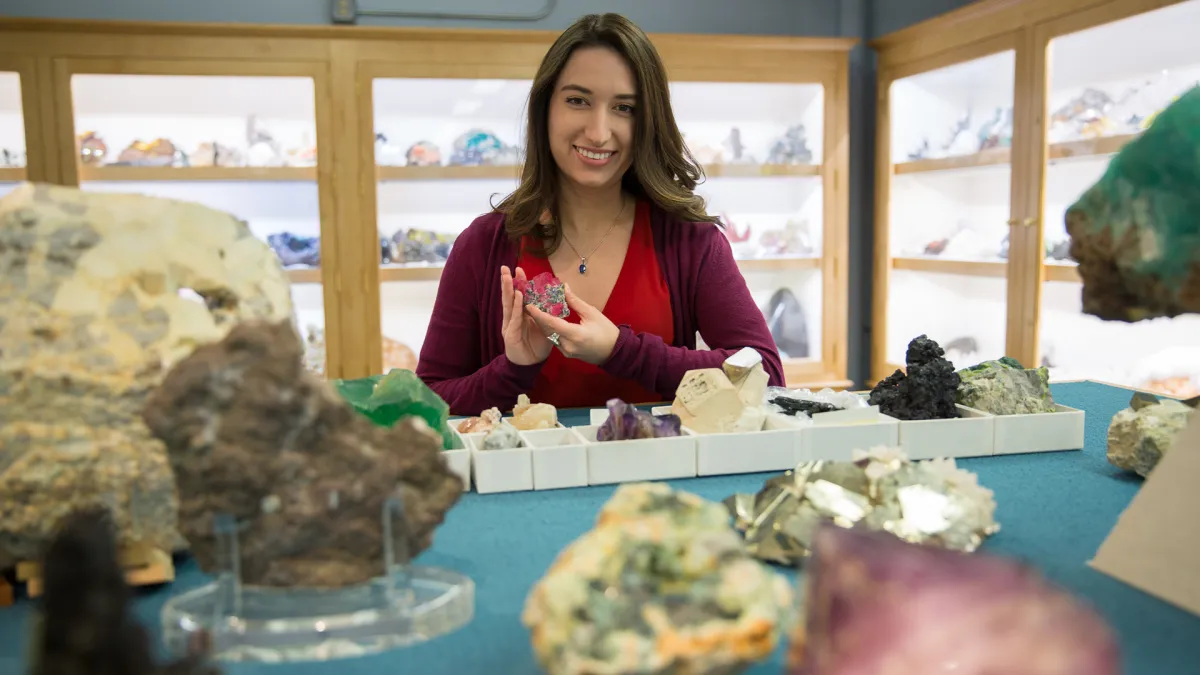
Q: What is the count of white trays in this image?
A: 10